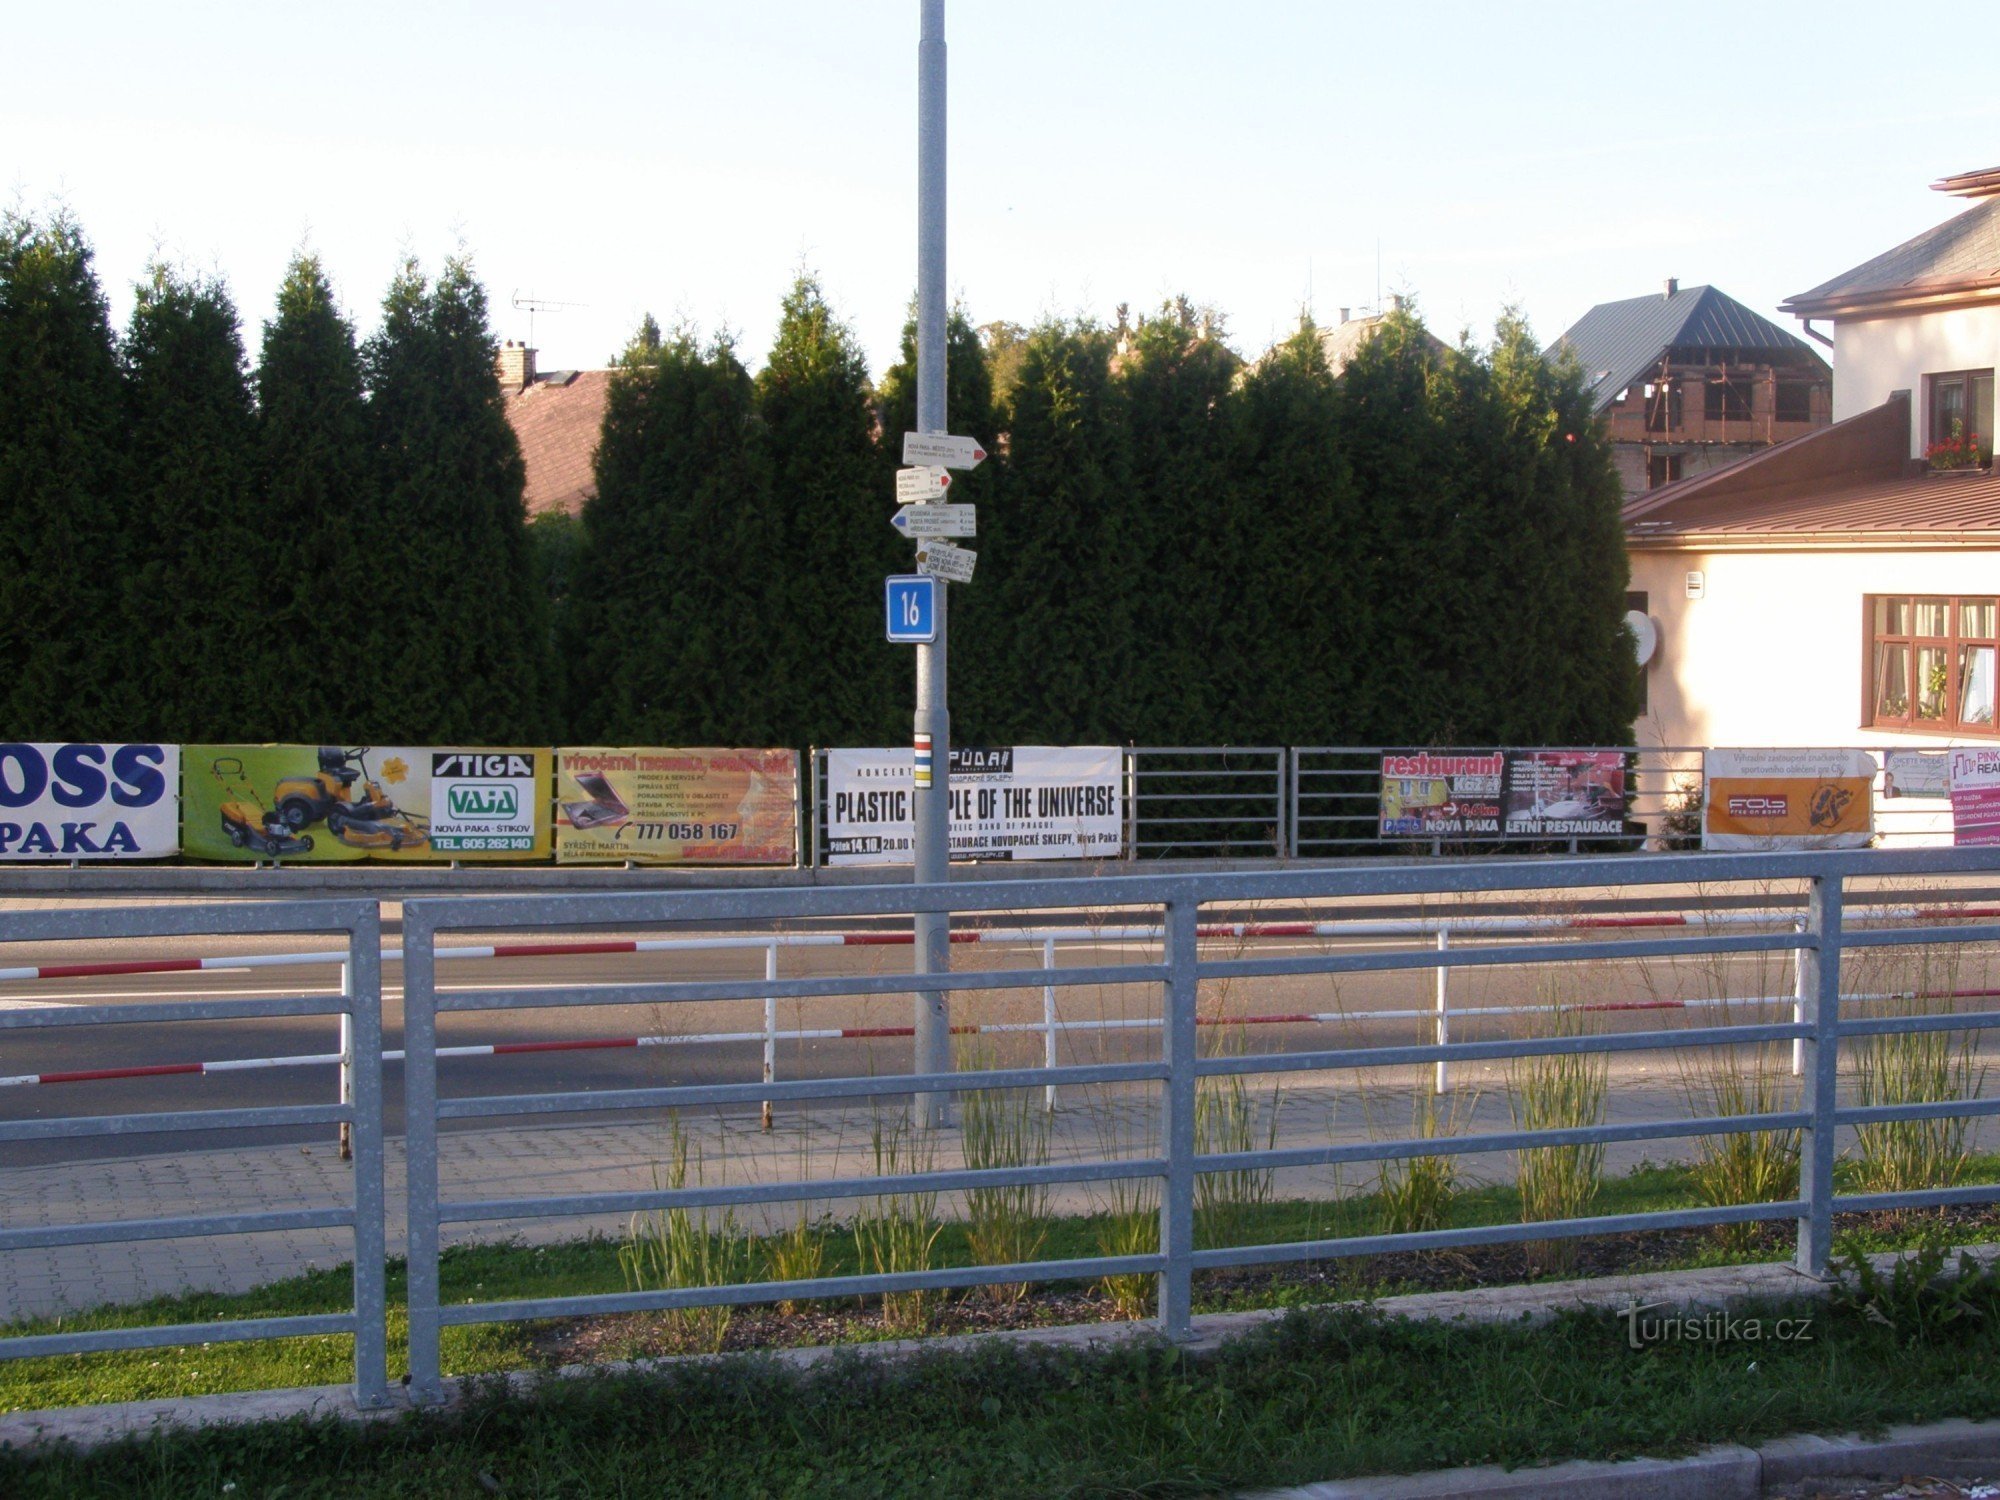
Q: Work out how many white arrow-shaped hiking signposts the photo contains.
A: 4